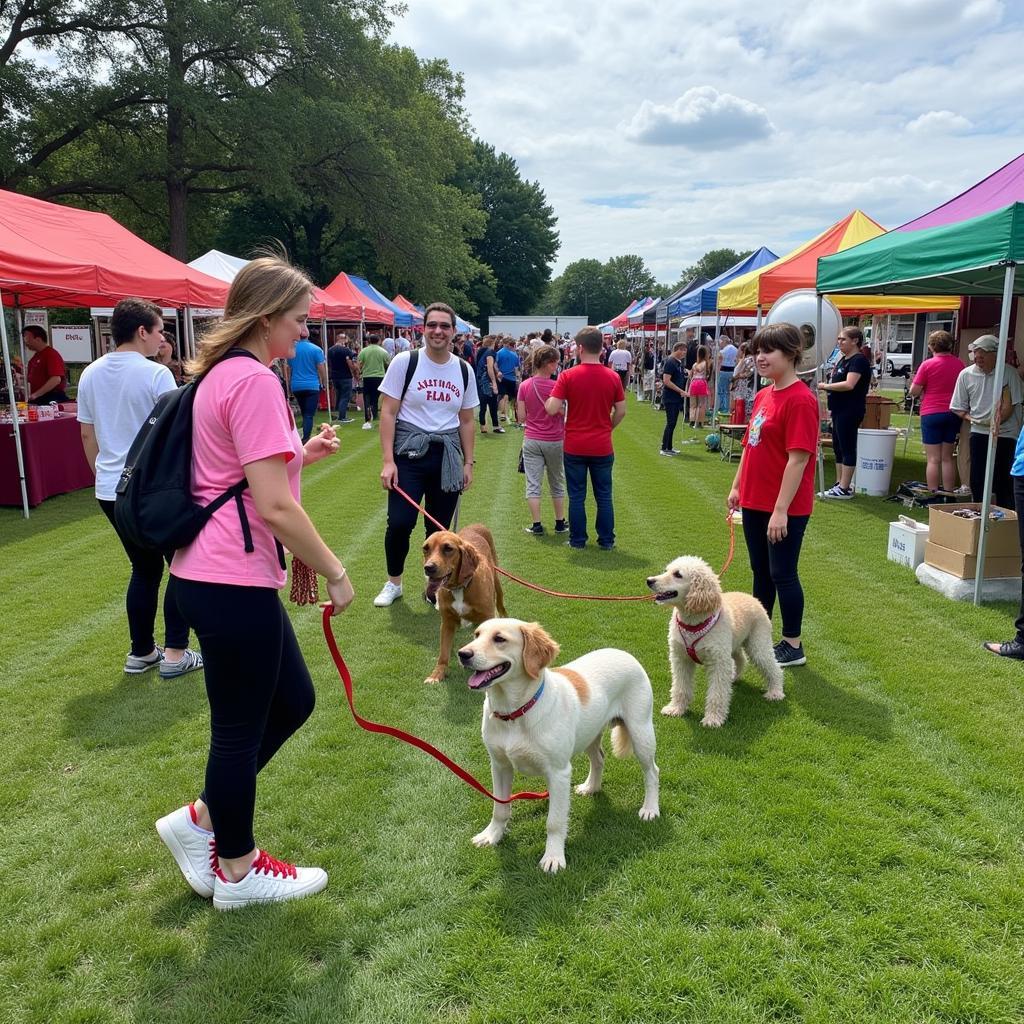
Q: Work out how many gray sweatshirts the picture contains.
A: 1